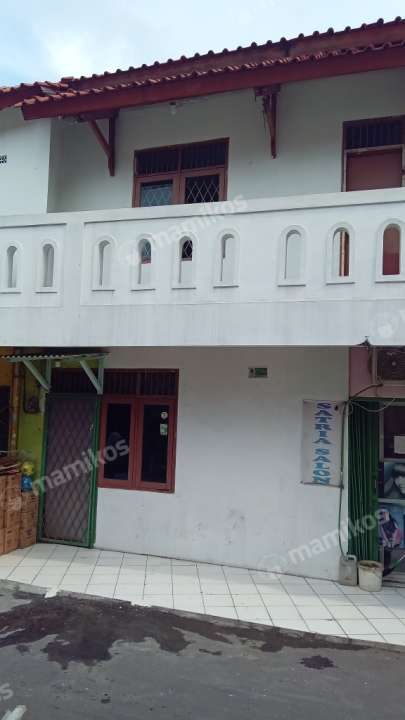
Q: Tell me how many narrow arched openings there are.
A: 9